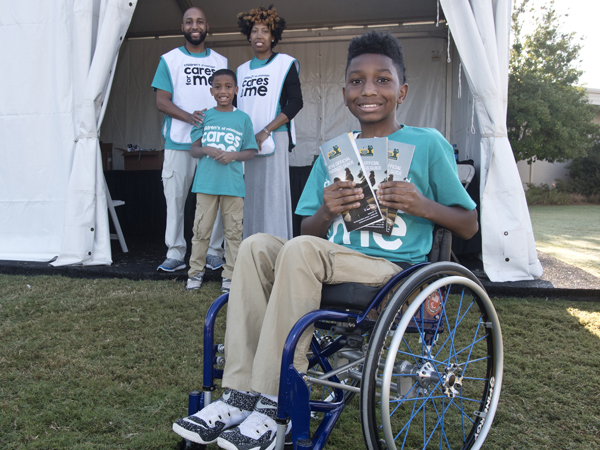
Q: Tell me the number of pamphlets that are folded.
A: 3